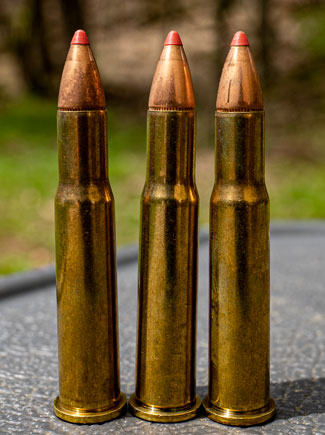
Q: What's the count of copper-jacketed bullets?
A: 3